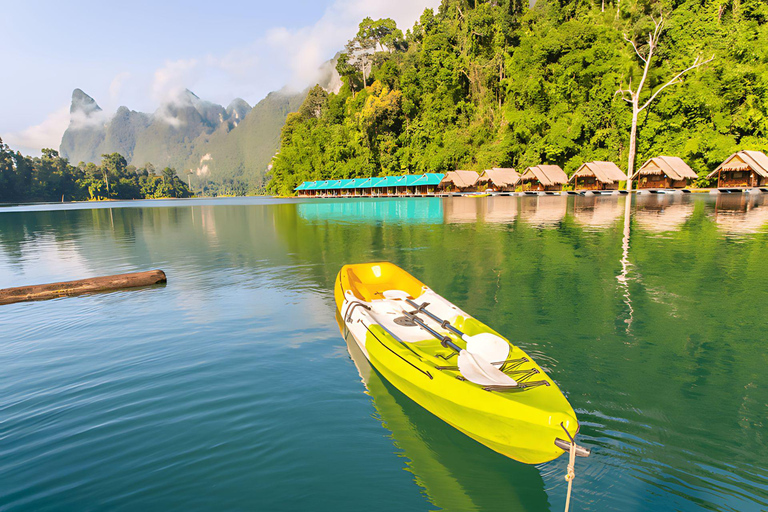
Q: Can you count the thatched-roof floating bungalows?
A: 6